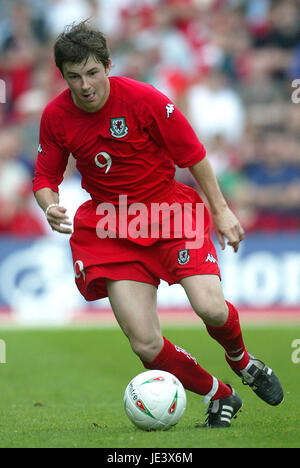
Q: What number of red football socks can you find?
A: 2